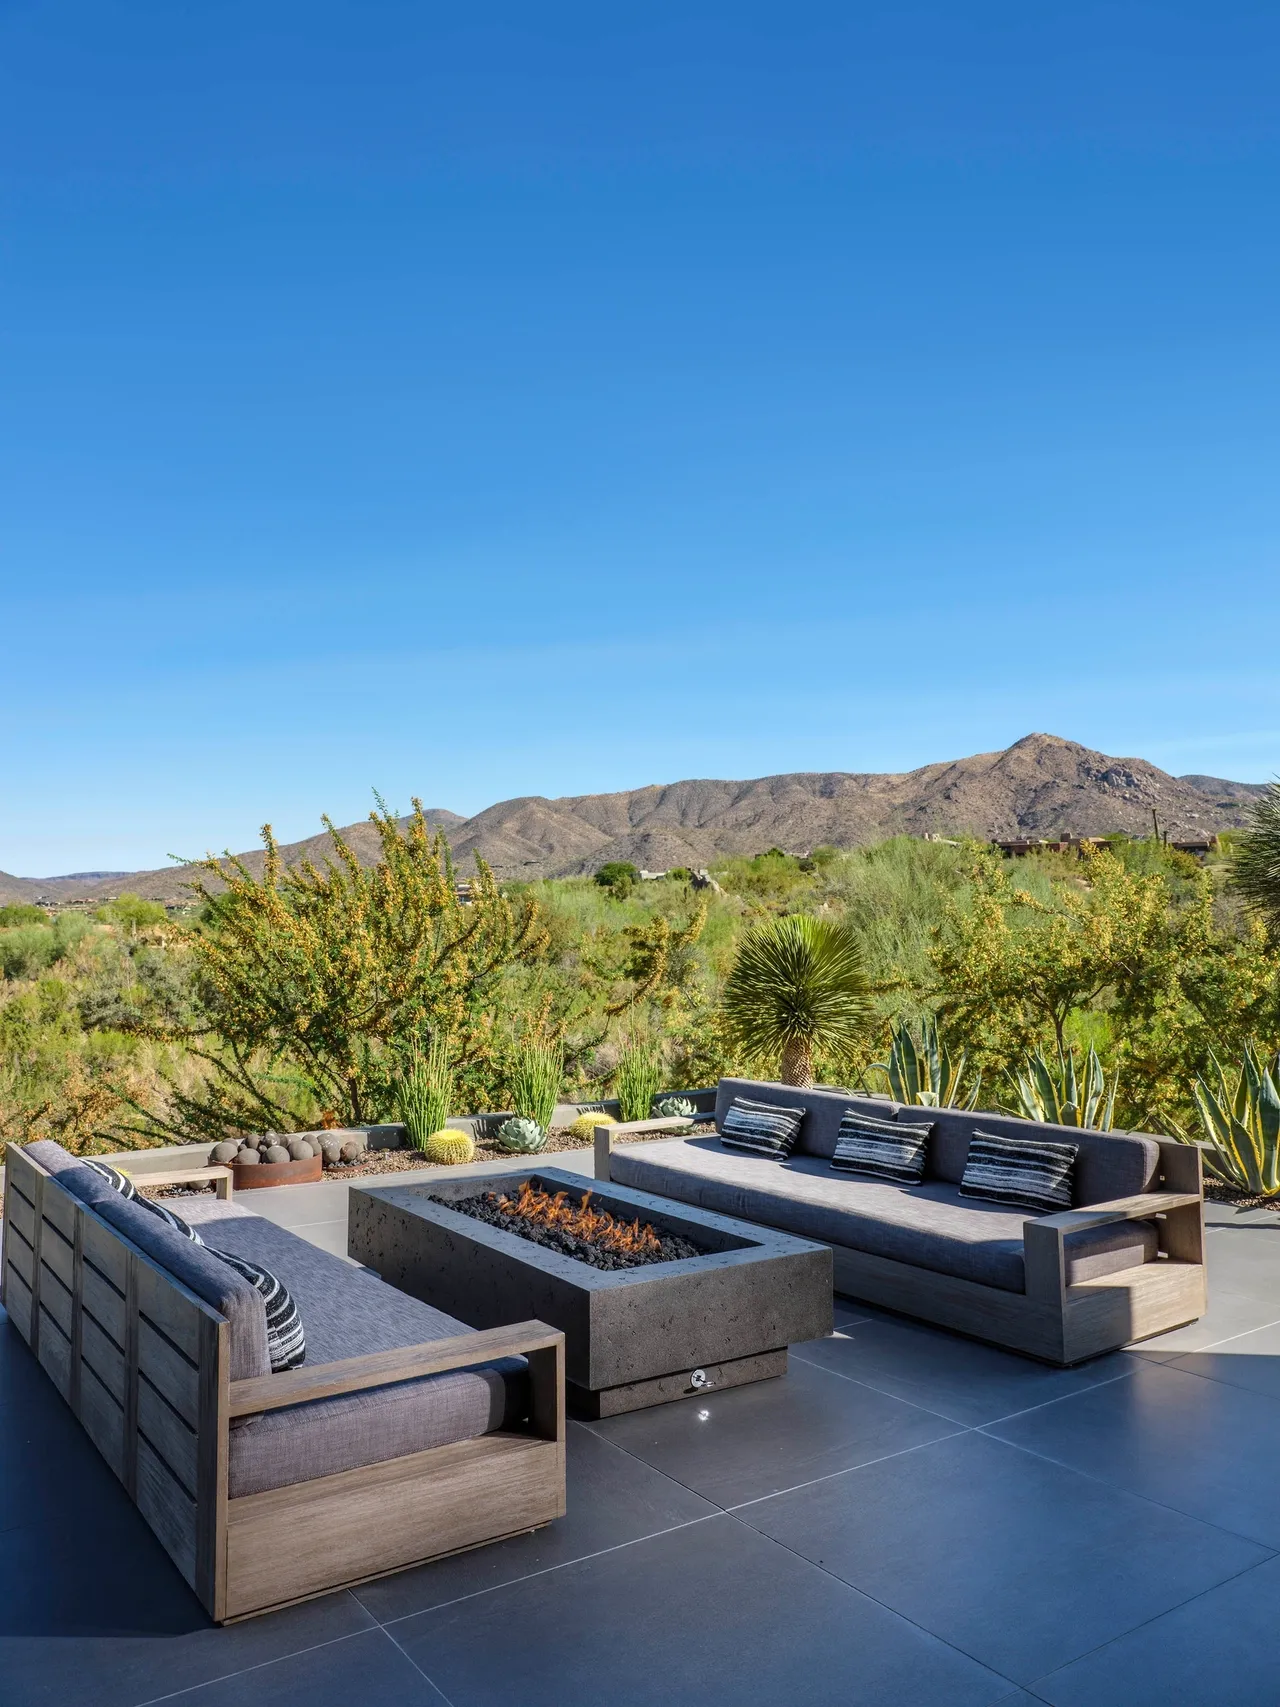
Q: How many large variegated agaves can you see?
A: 3